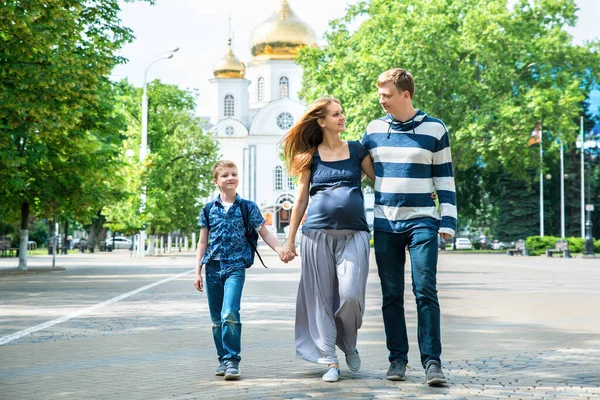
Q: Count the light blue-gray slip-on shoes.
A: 2